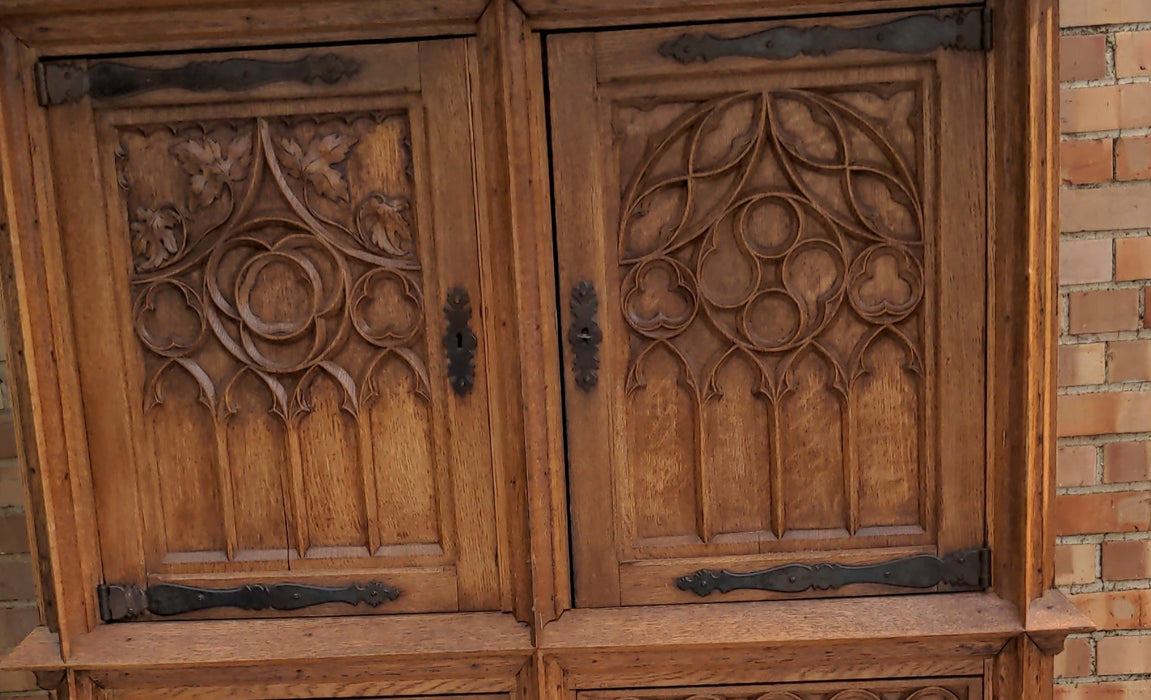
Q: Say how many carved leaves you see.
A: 4